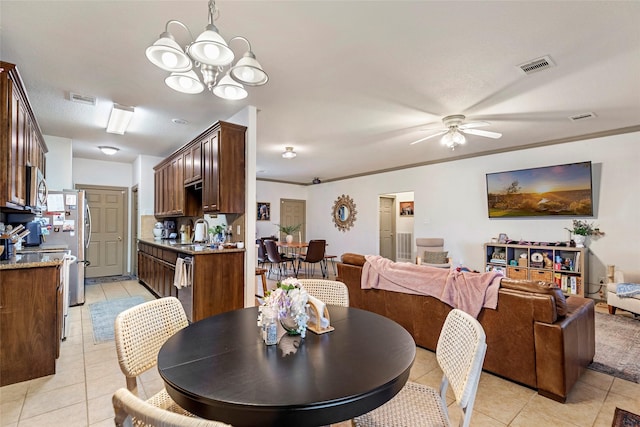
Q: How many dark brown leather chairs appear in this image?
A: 3